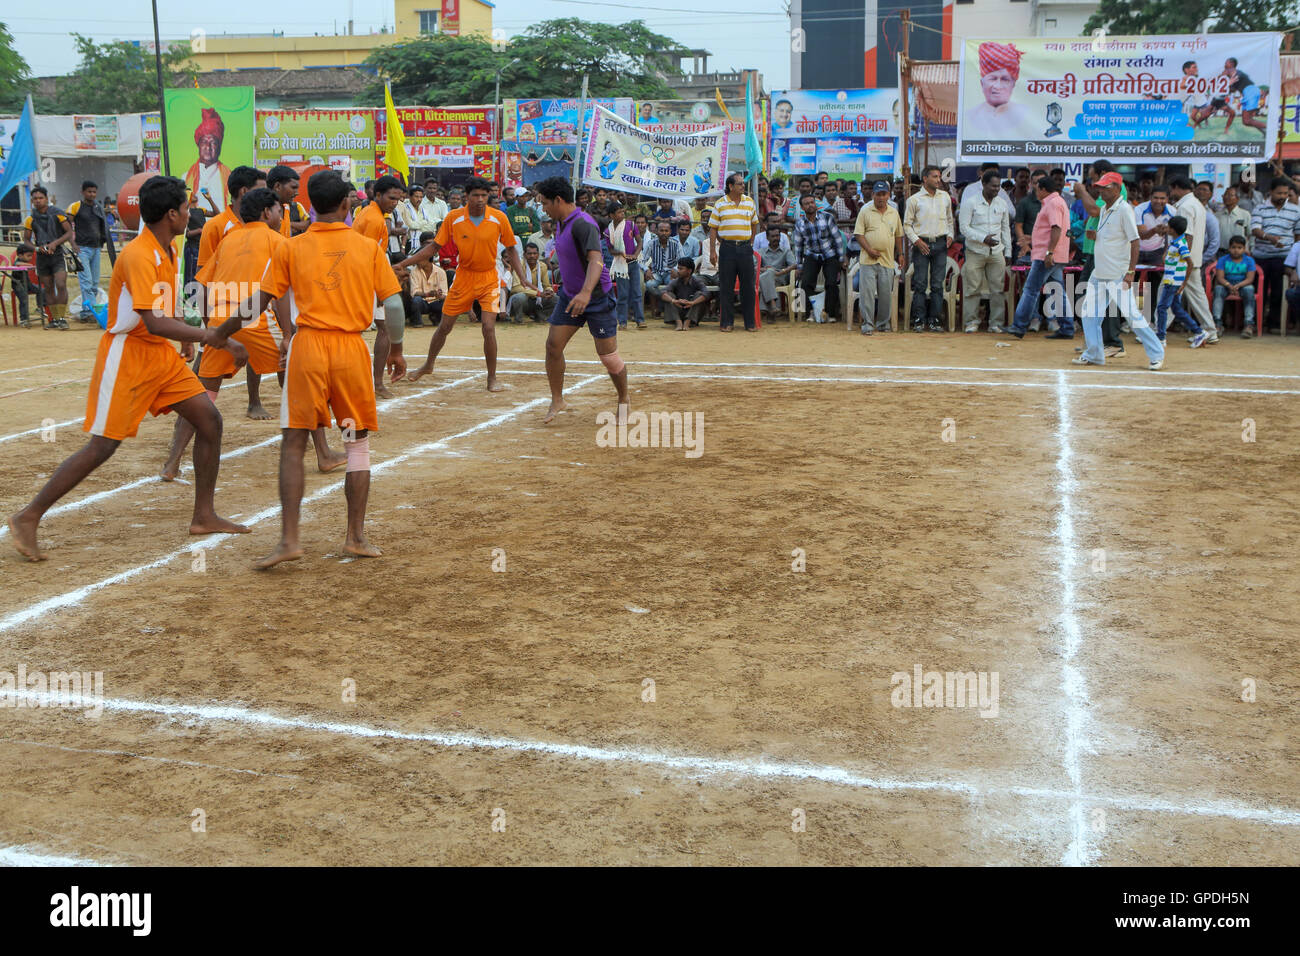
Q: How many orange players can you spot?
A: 7